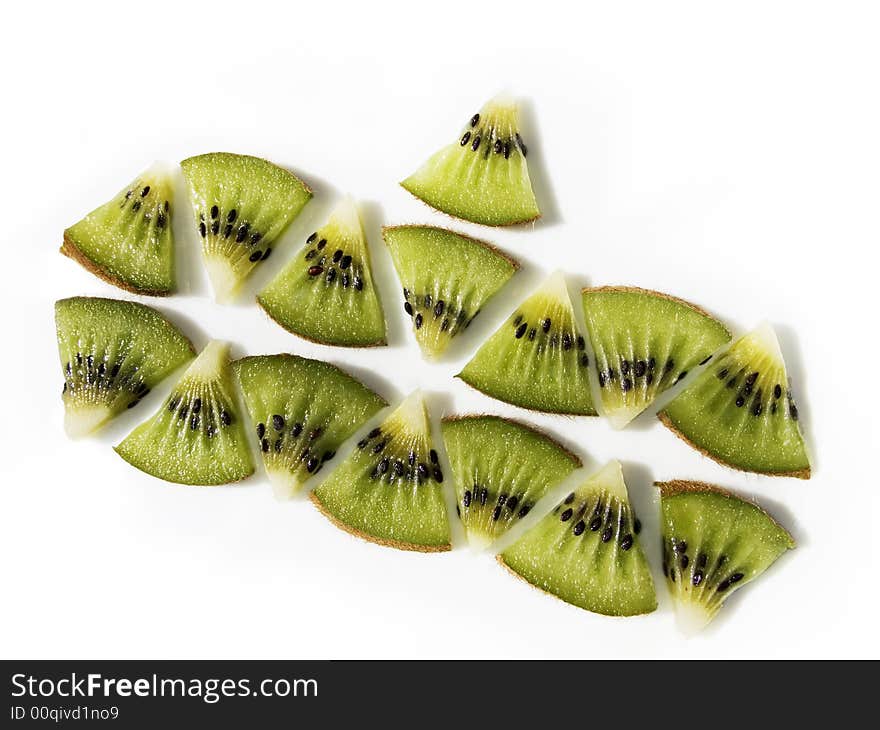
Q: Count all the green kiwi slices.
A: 15